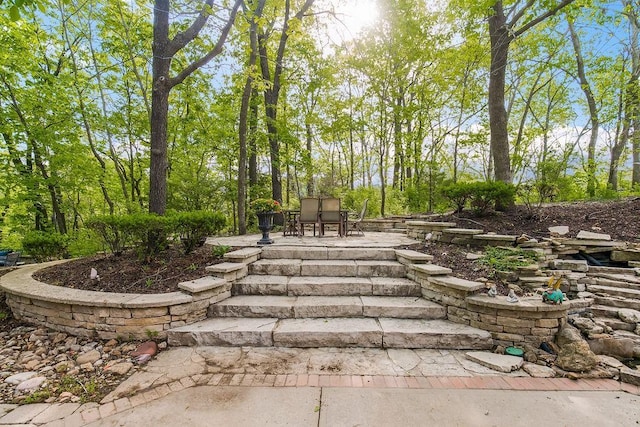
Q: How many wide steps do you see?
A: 5